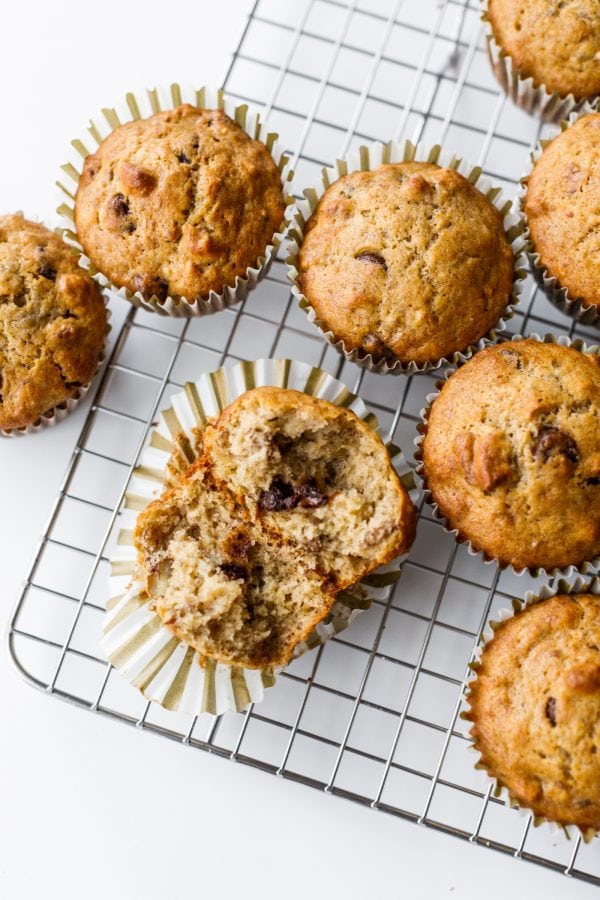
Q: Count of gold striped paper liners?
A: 8